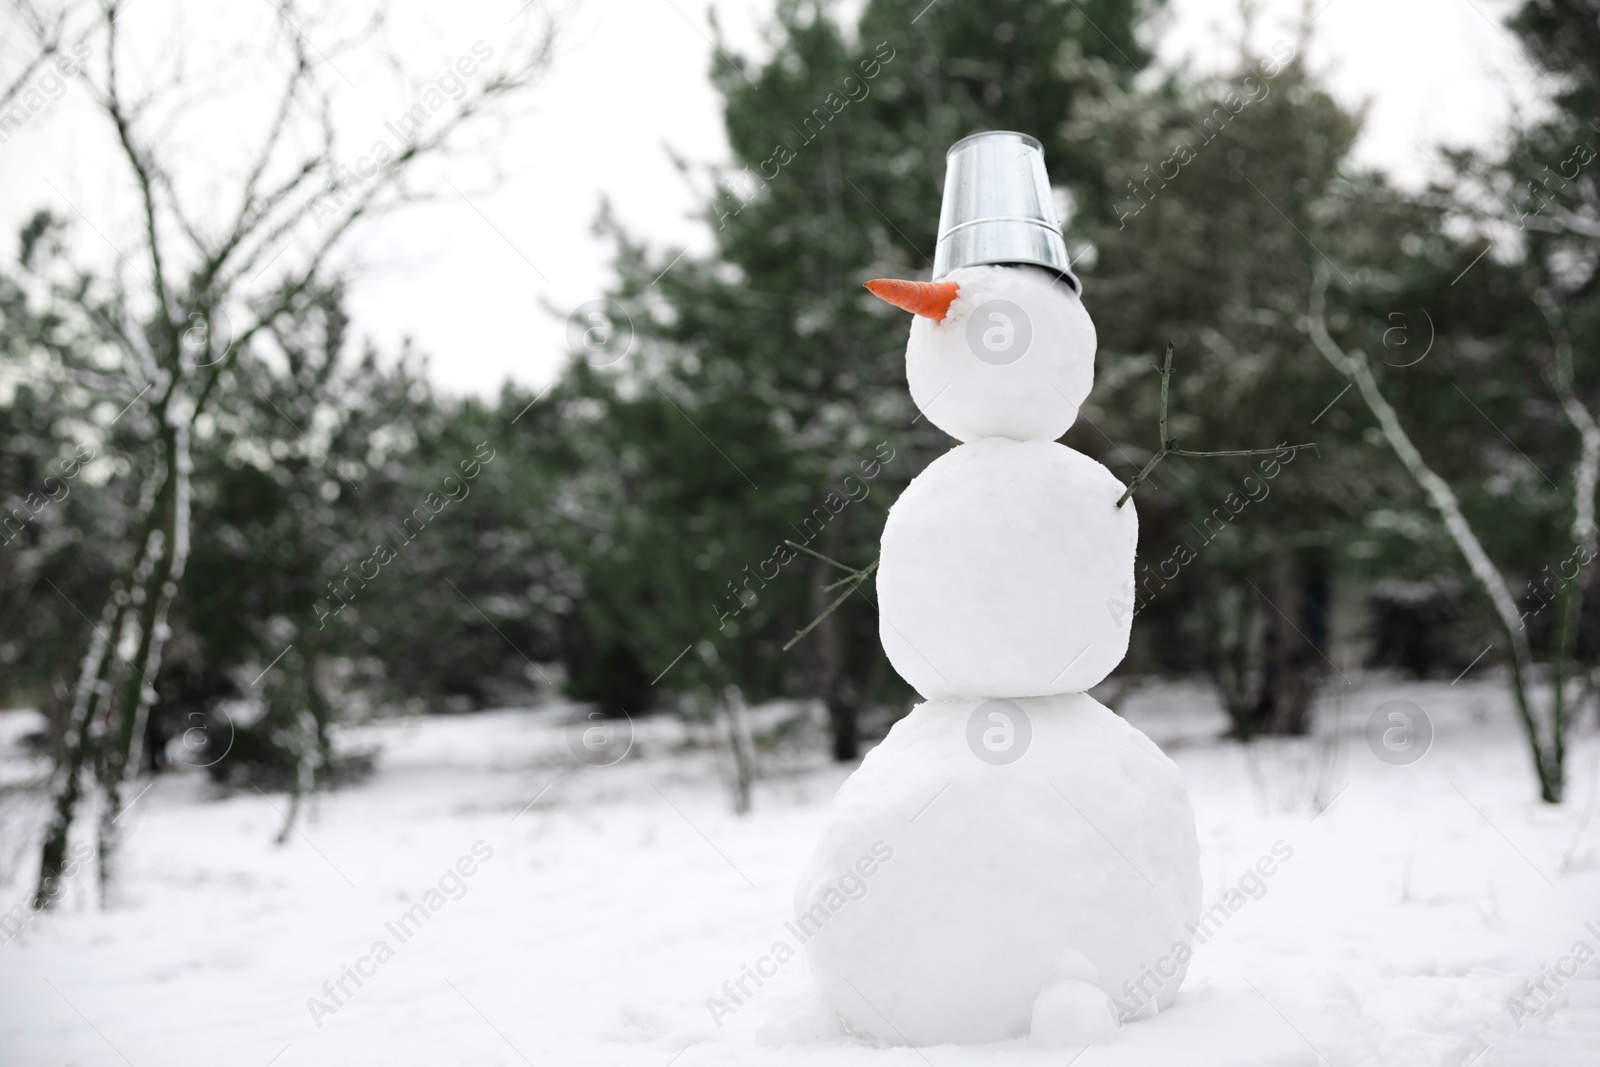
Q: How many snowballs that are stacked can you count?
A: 3